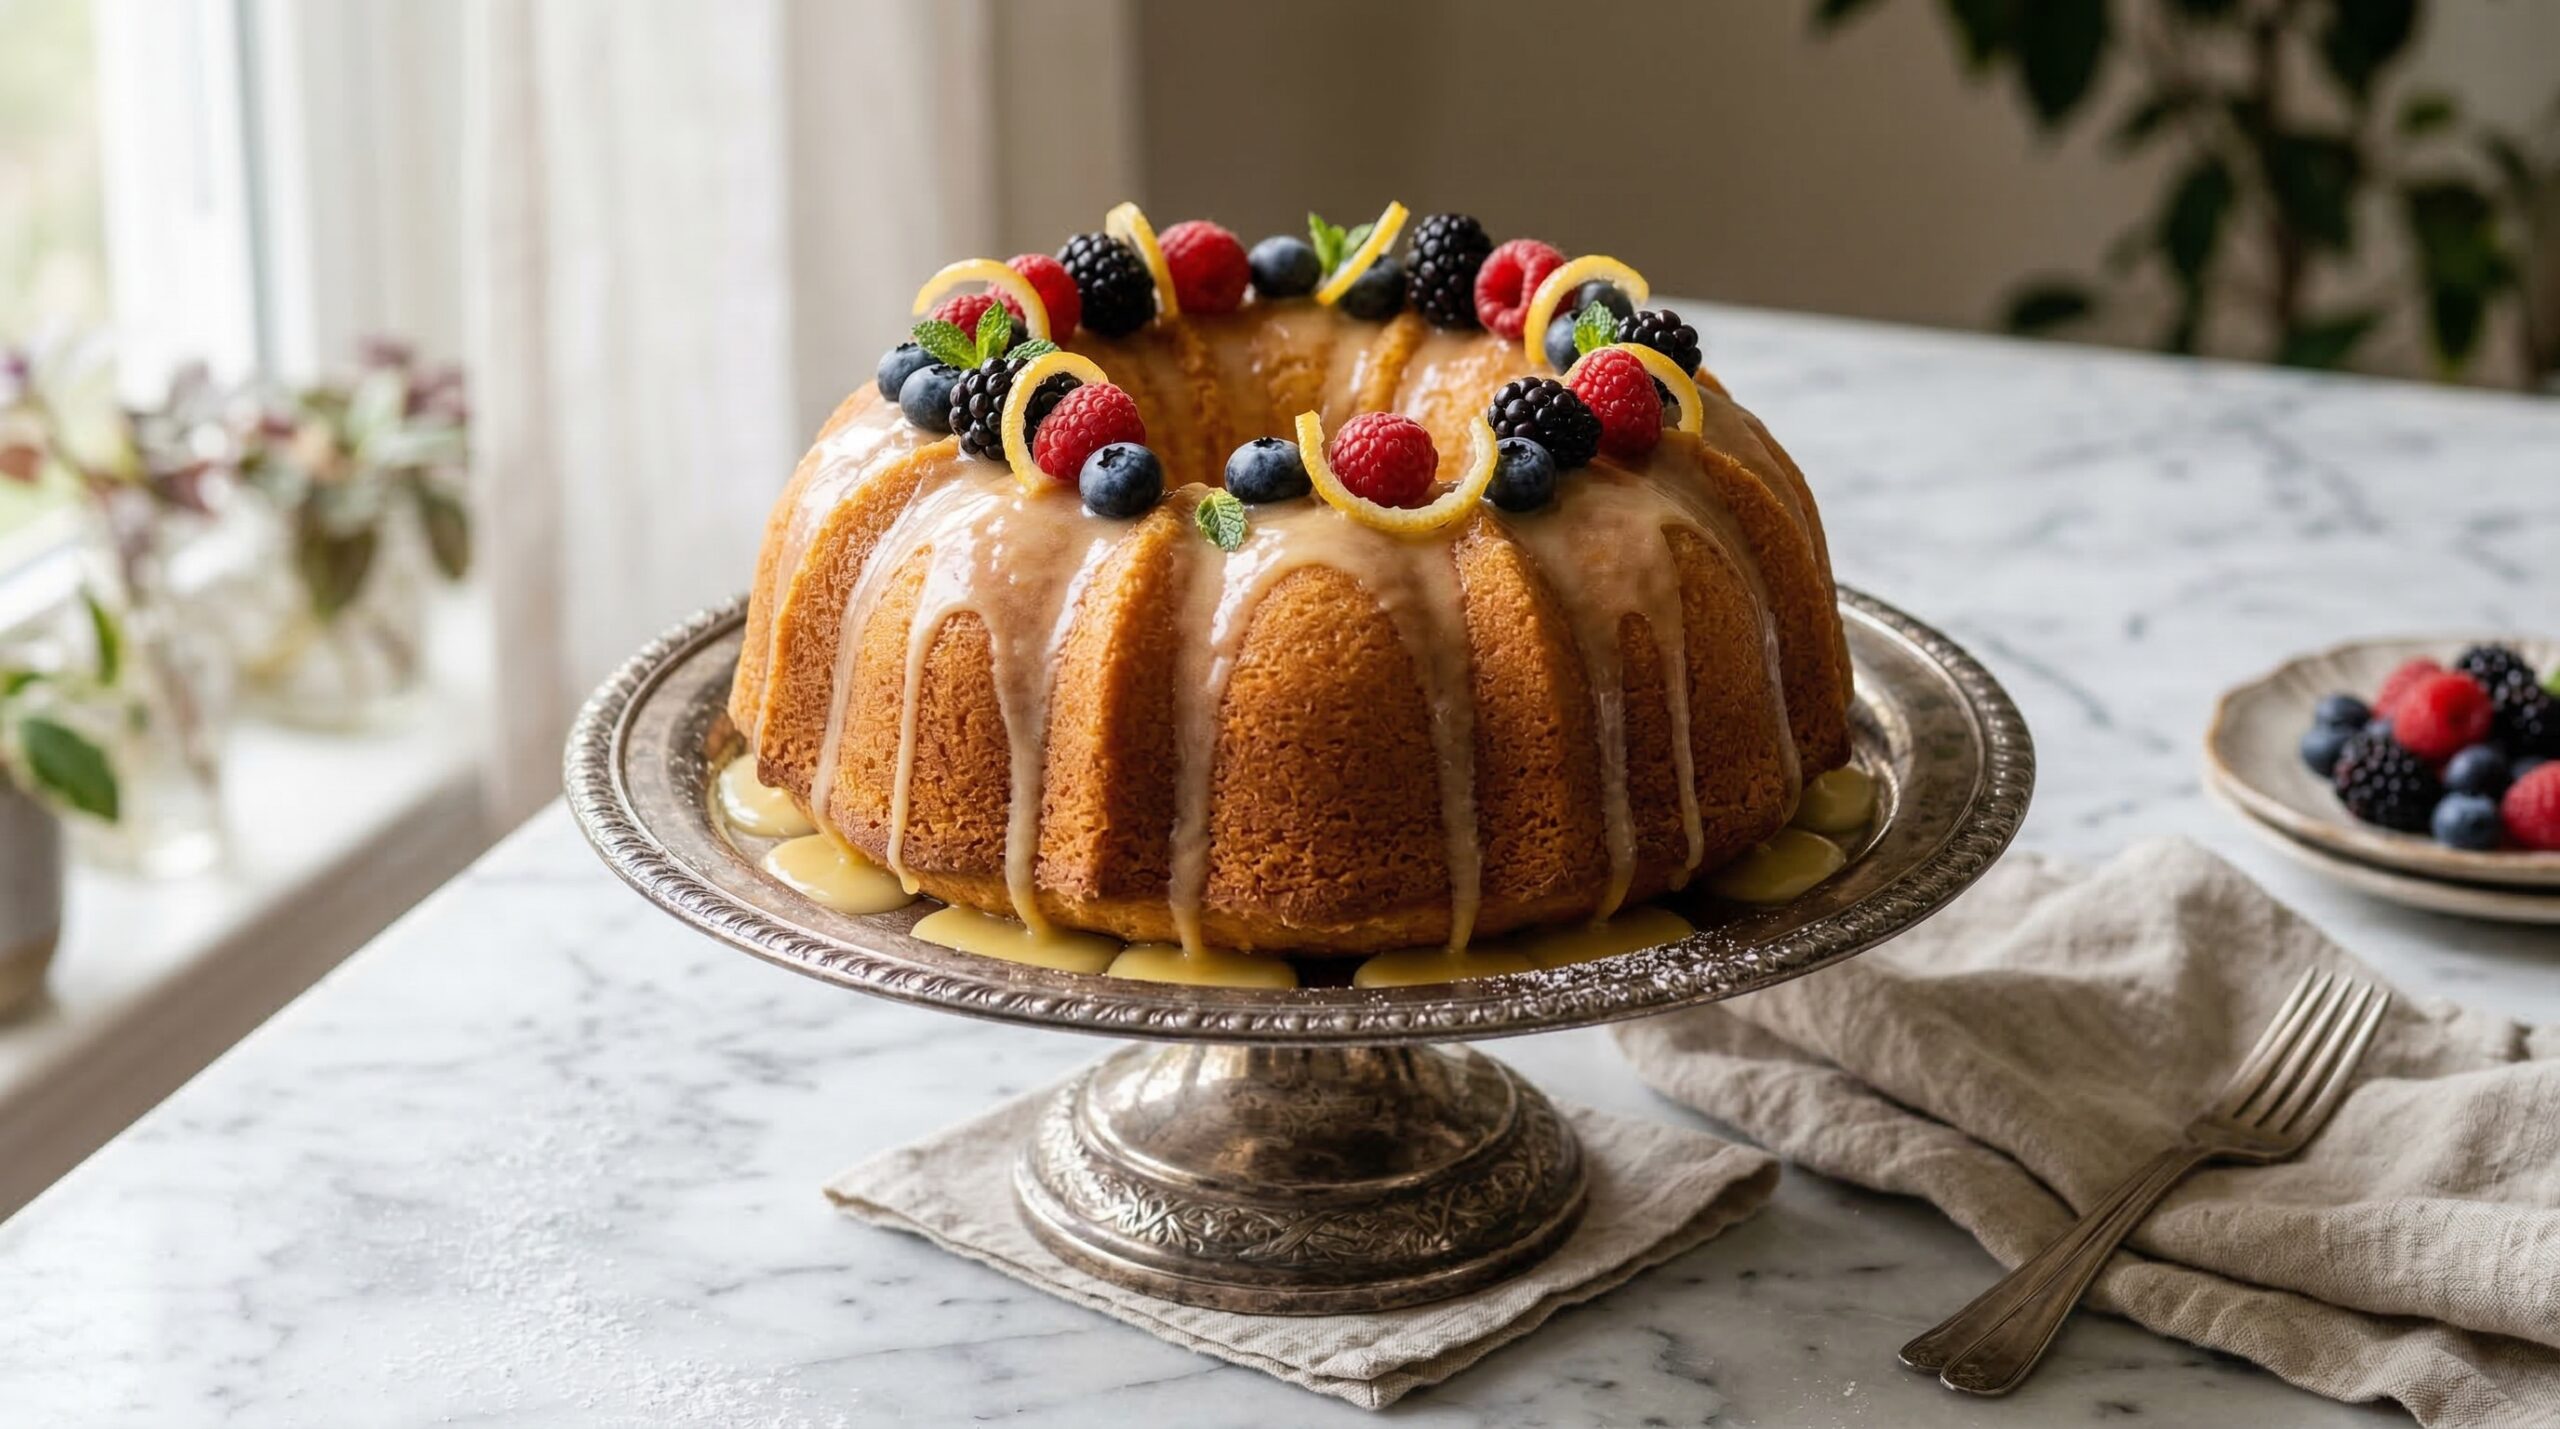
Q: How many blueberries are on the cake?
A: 9